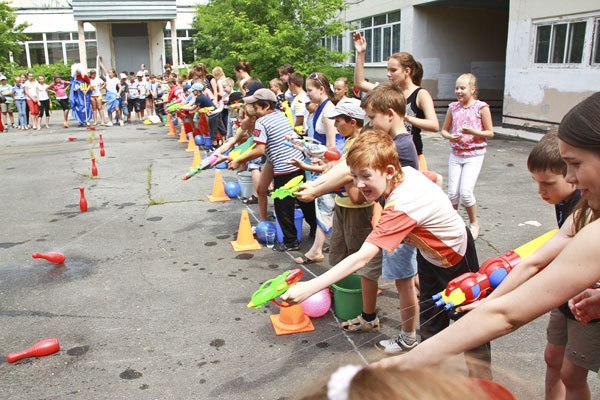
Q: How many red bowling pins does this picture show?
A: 8